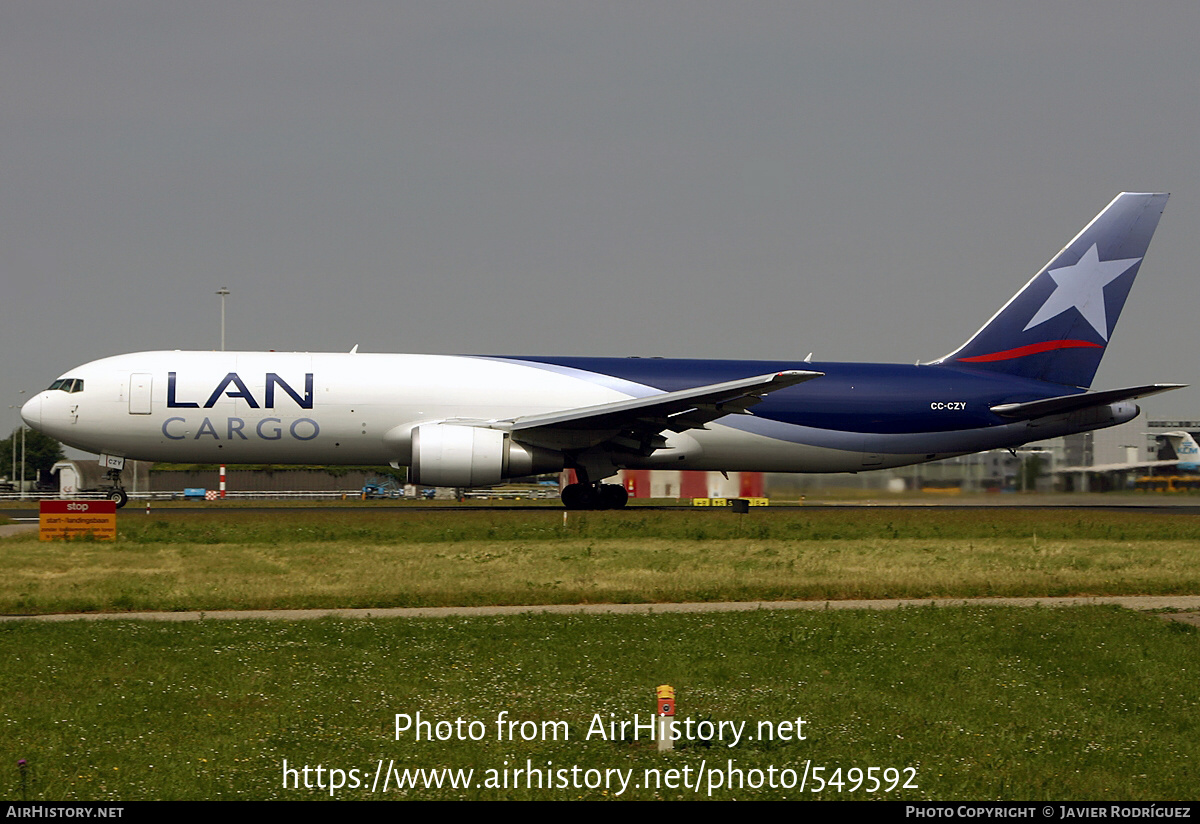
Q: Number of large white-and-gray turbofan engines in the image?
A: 1